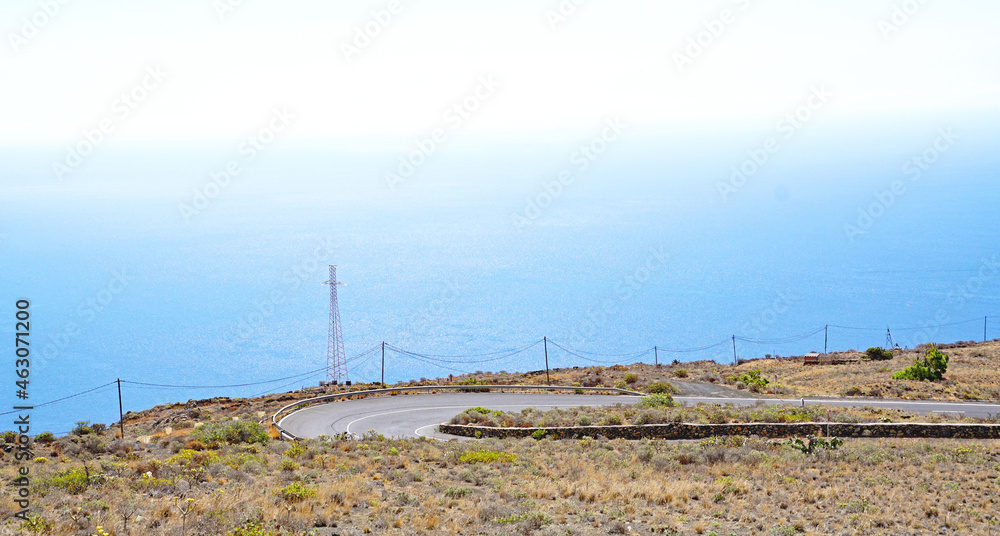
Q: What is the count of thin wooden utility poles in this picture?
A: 7